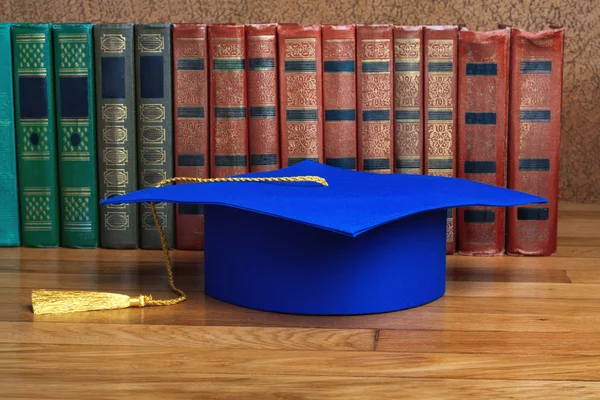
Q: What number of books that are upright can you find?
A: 15